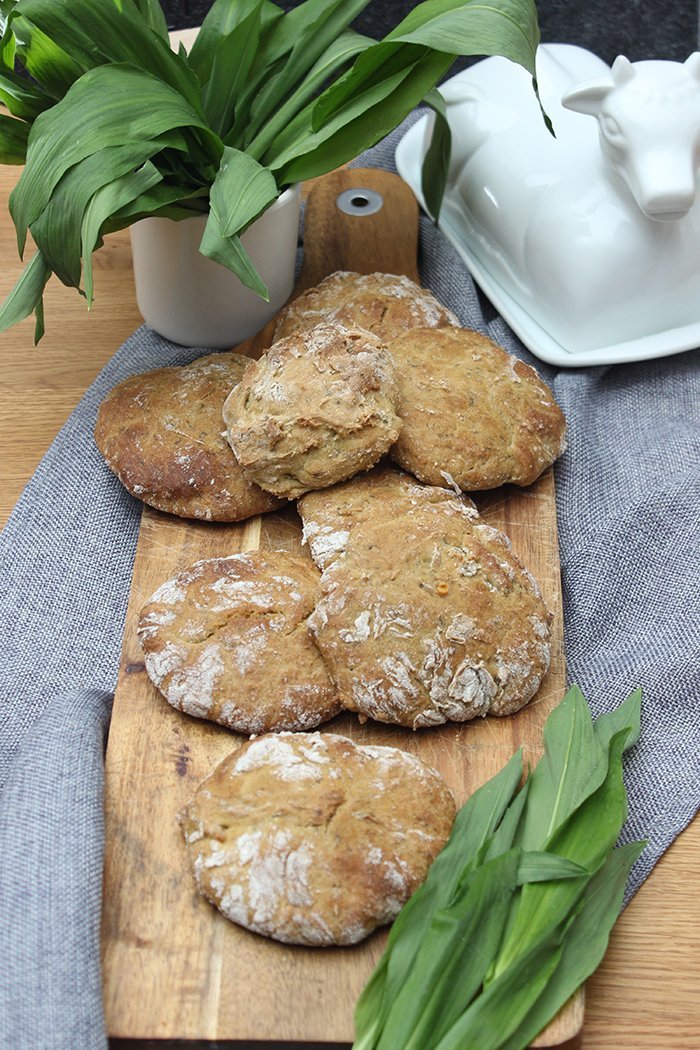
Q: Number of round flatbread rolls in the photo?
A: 8